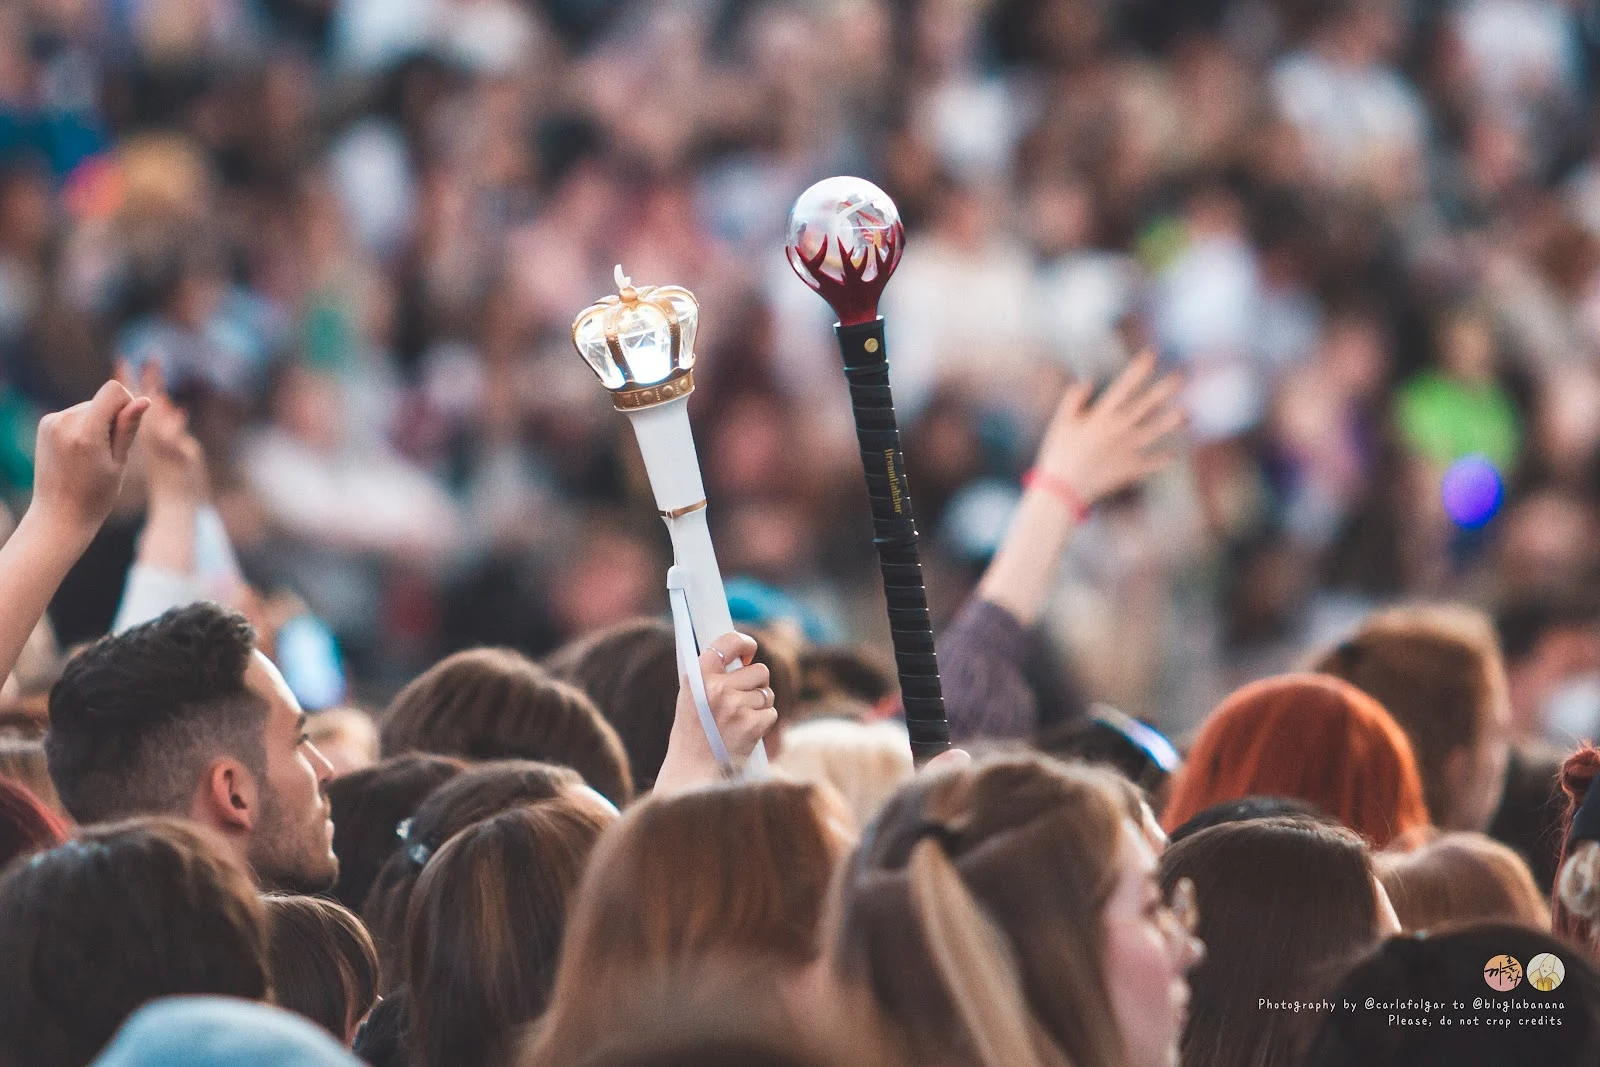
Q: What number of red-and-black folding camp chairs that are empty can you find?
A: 0